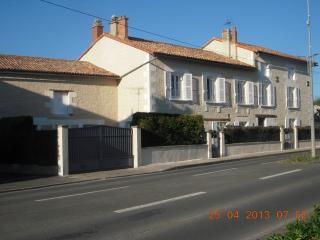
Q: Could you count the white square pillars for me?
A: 6